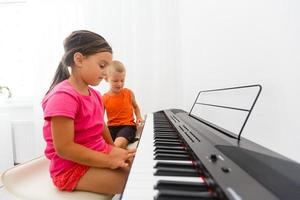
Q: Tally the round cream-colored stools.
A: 1